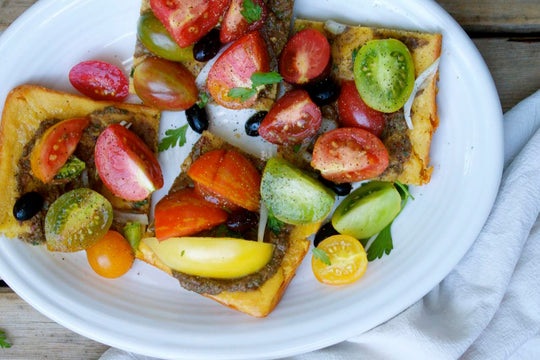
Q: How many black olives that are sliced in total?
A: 0